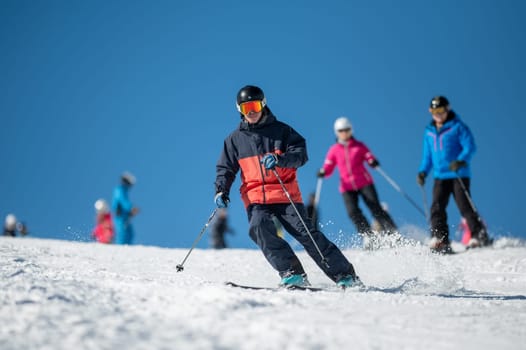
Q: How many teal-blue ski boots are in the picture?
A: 2